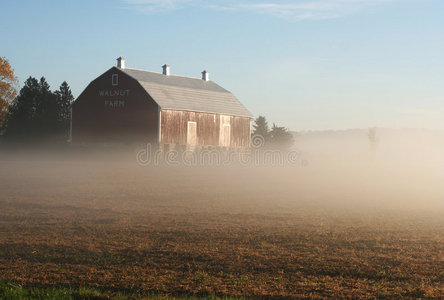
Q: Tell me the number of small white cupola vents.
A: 3